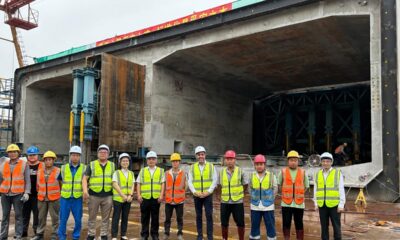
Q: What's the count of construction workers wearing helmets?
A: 13